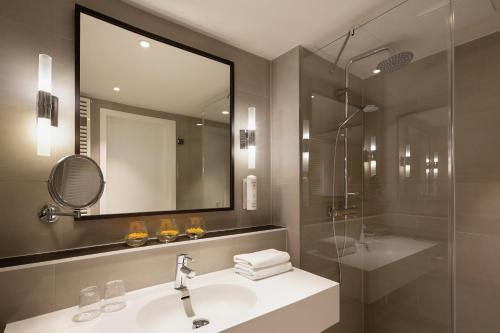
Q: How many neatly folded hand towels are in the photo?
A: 2